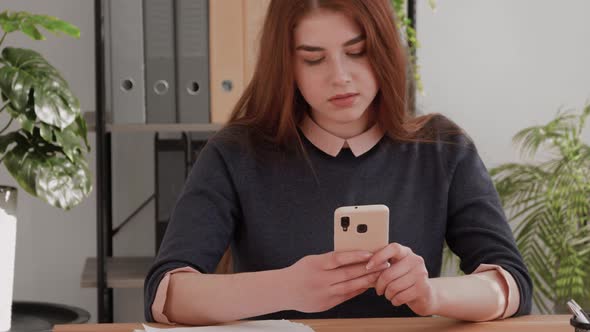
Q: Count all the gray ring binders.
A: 3